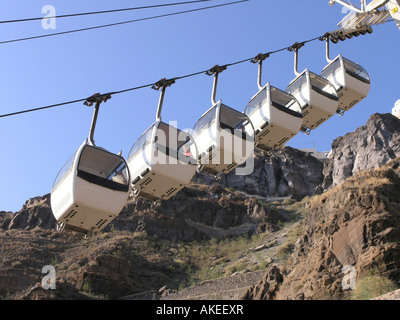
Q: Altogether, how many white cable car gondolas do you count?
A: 6